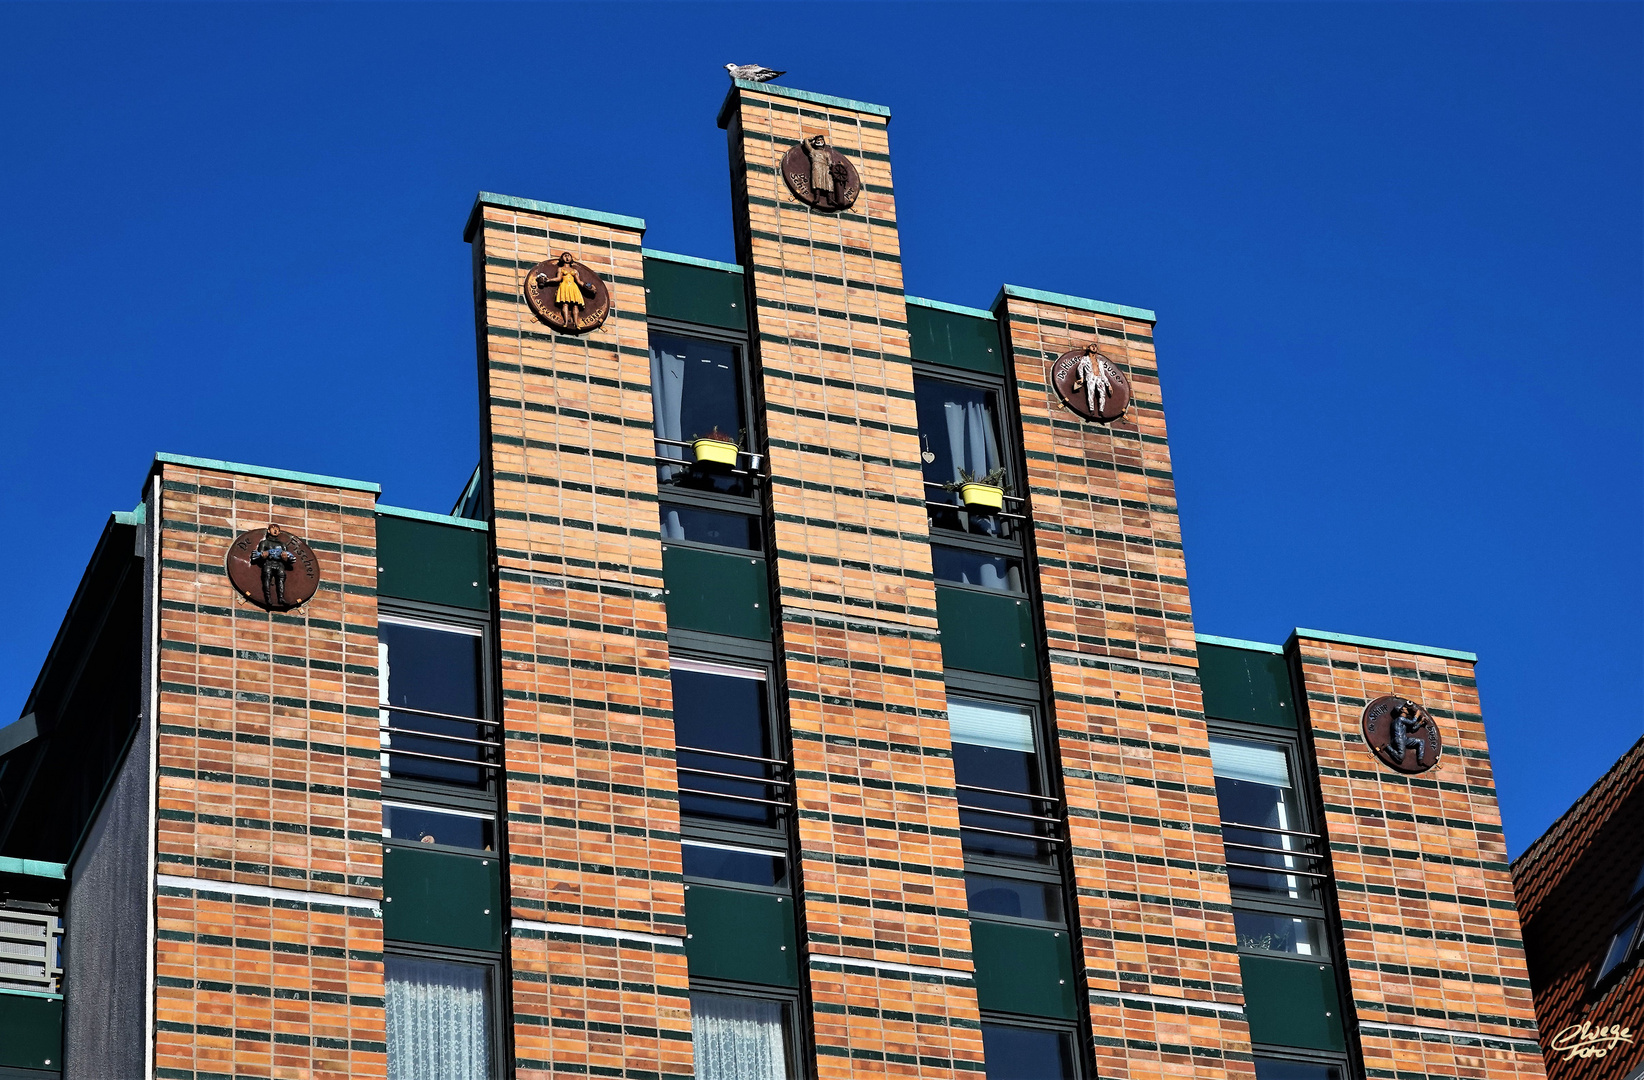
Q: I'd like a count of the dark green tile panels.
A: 11